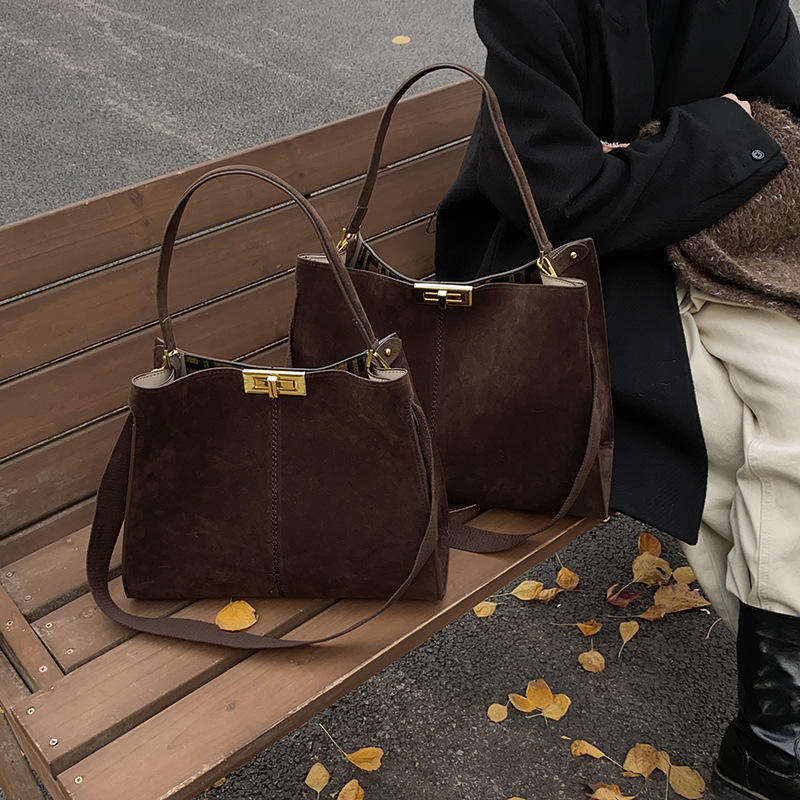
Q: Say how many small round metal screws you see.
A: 9